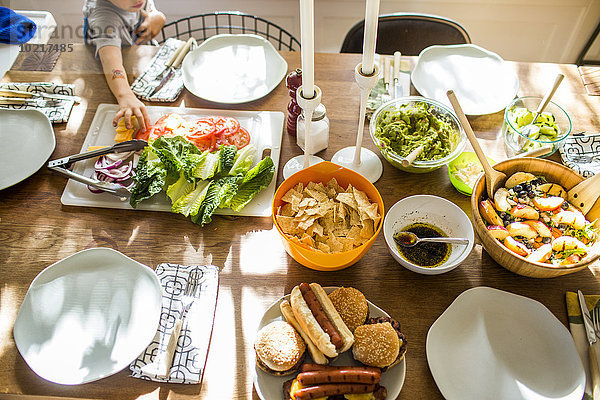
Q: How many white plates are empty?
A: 5